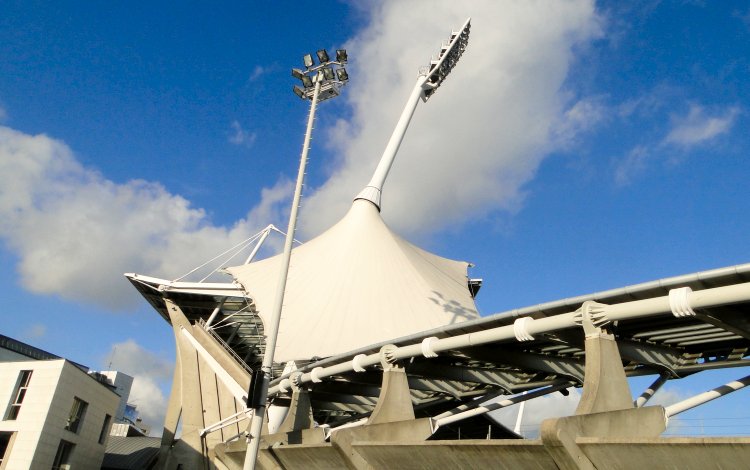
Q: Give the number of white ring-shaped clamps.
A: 6